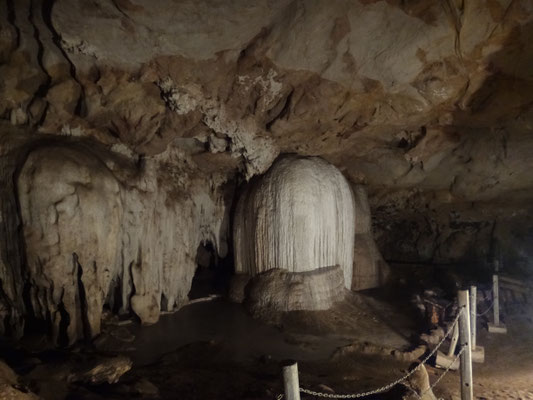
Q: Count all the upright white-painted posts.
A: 4